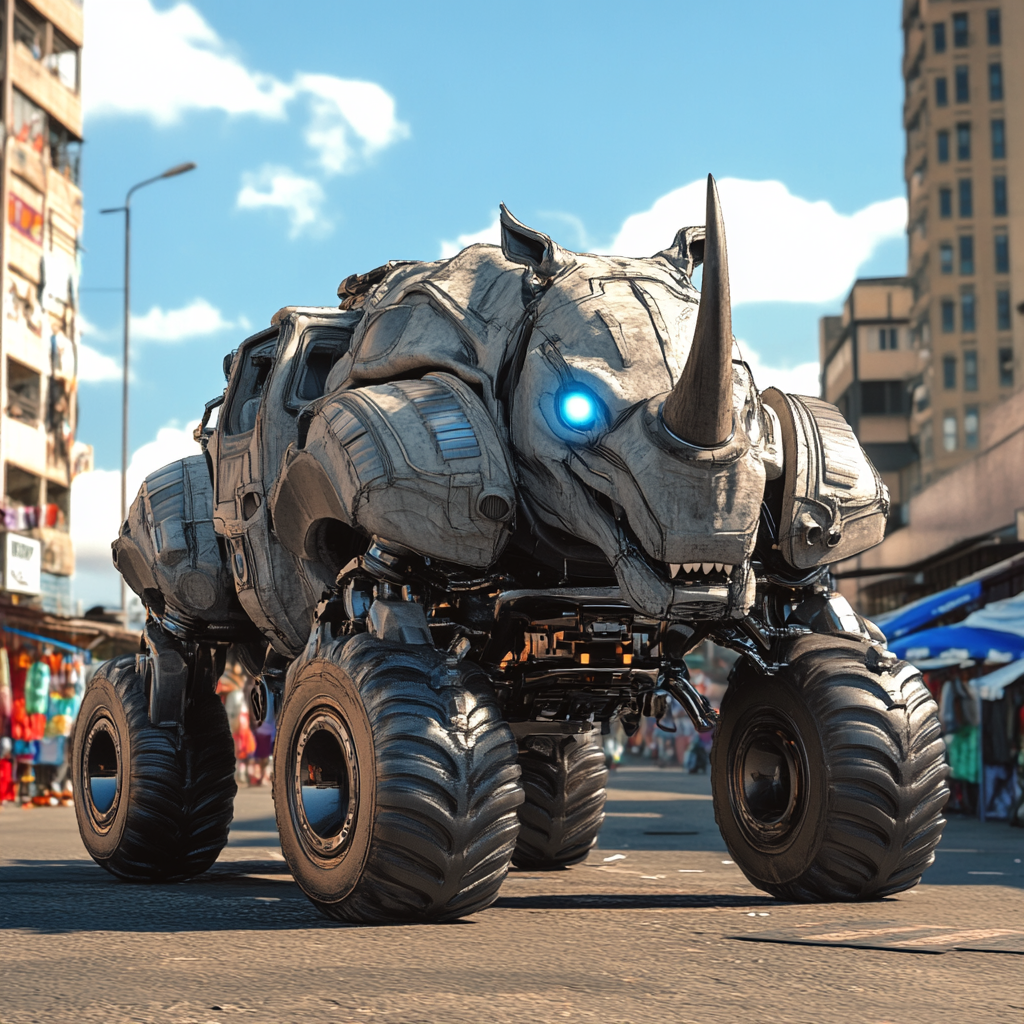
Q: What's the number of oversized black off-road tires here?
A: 4